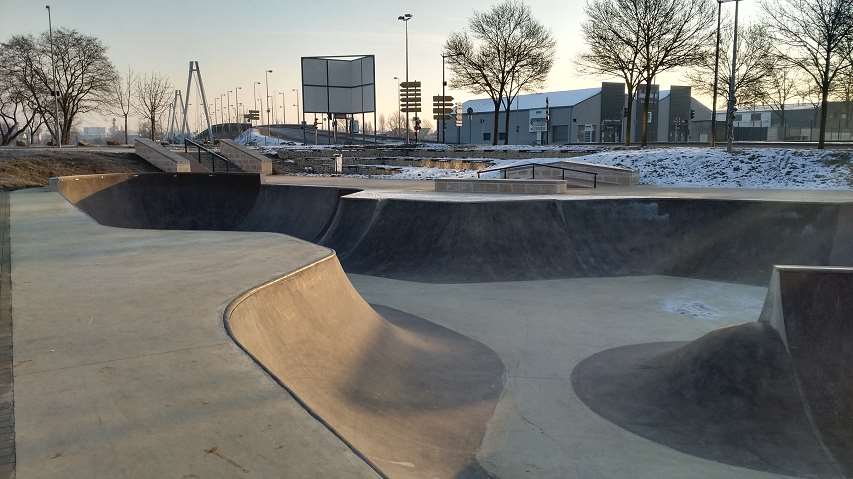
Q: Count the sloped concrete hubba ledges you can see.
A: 2